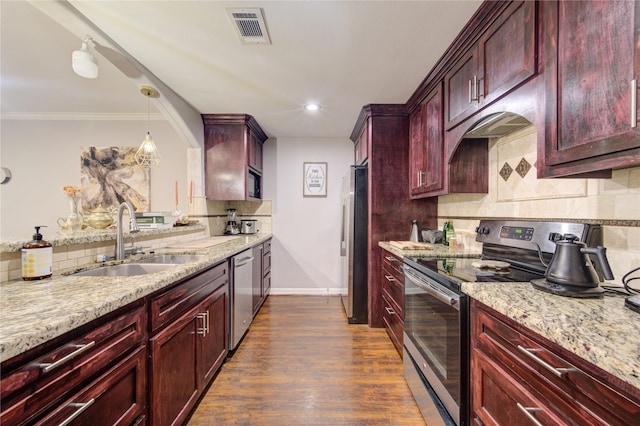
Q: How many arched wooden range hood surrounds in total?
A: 1